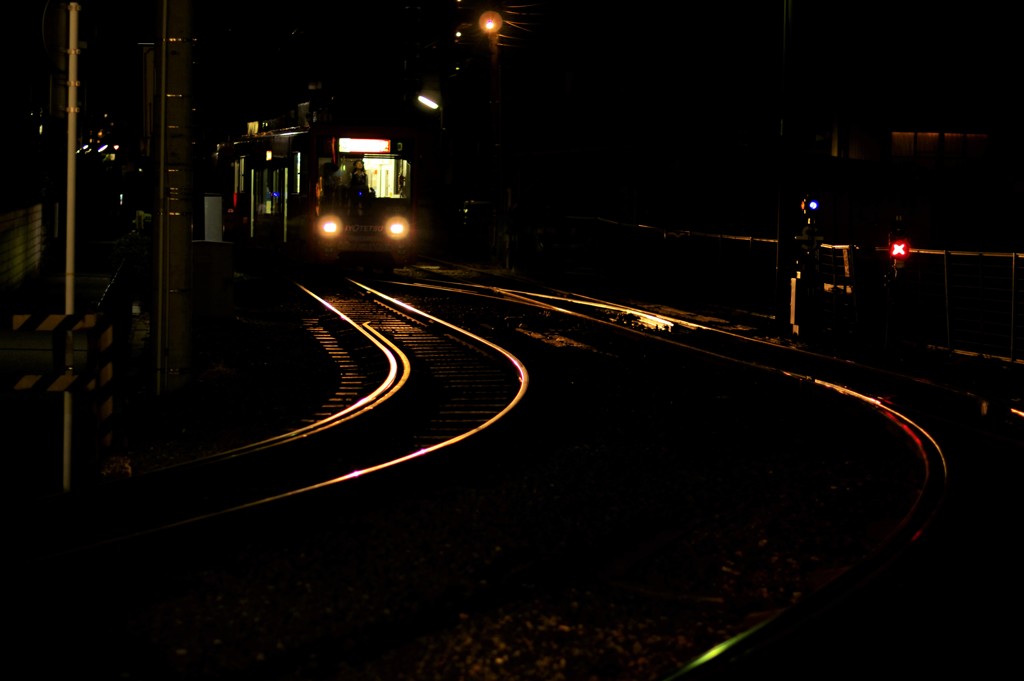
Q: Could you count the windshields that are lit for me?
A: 1